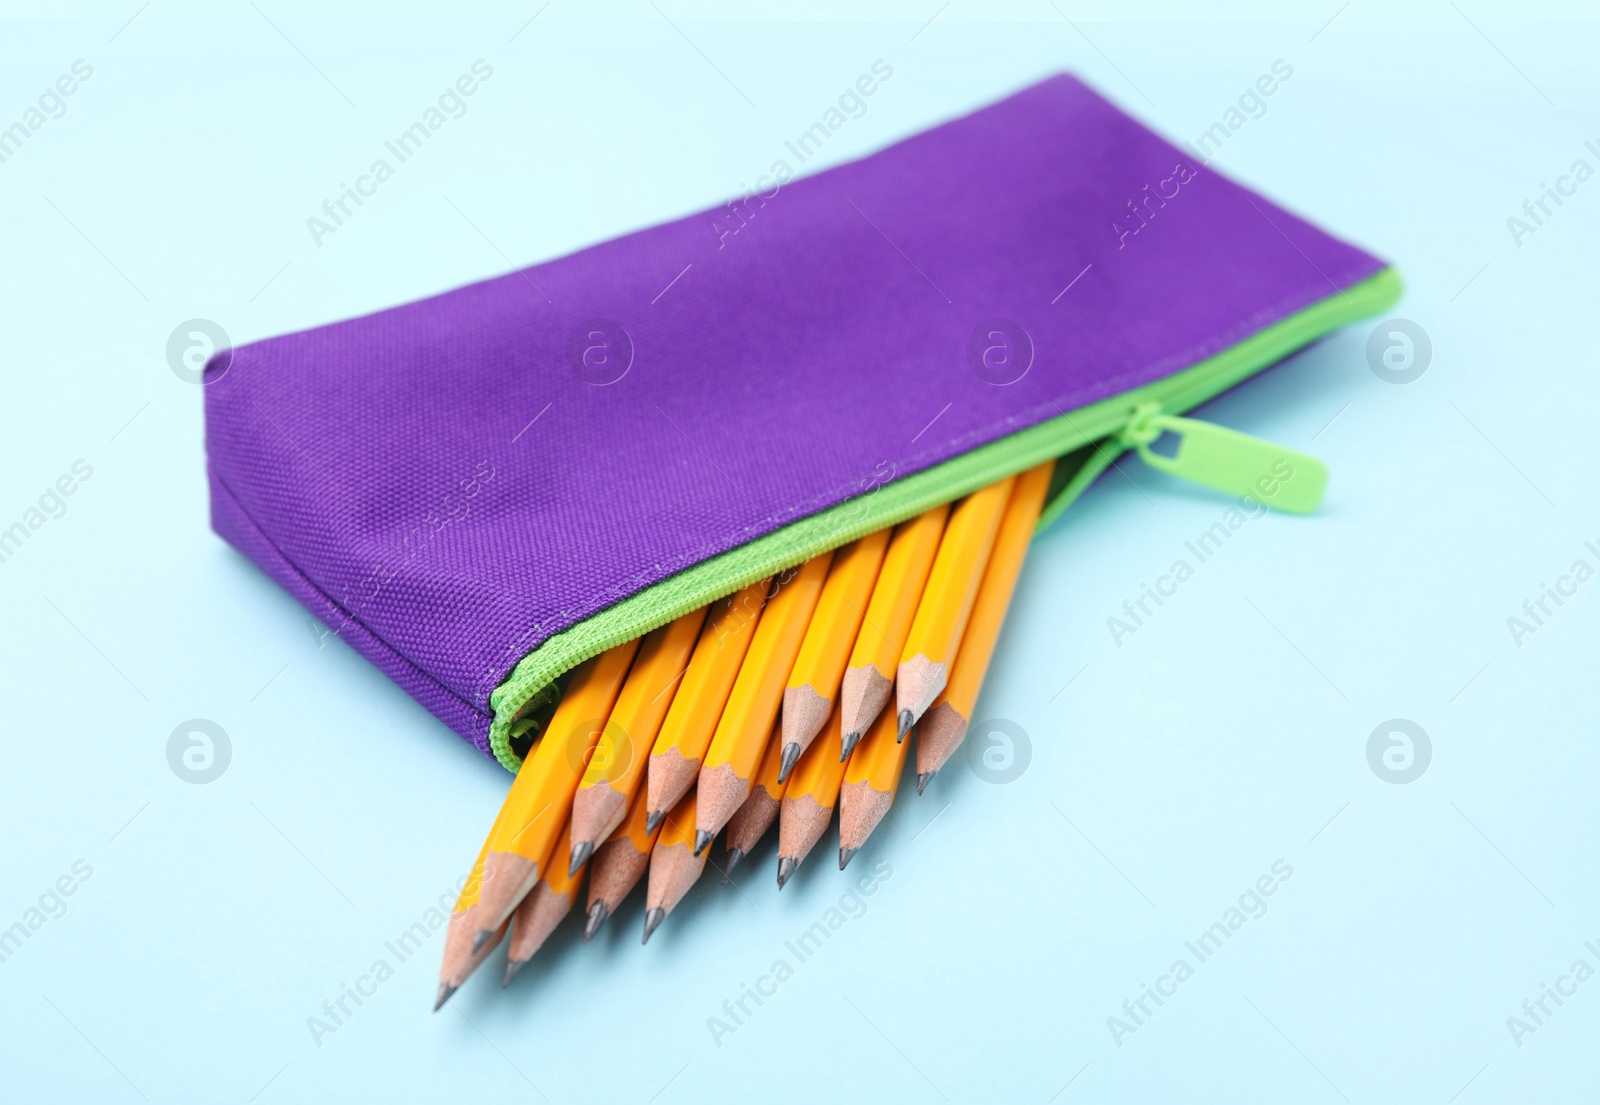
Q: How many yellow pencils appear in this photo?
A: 15